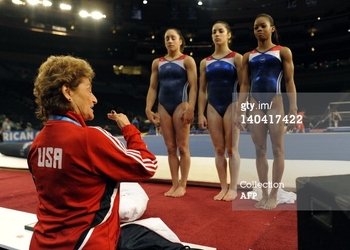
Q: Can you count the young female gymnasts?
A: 3